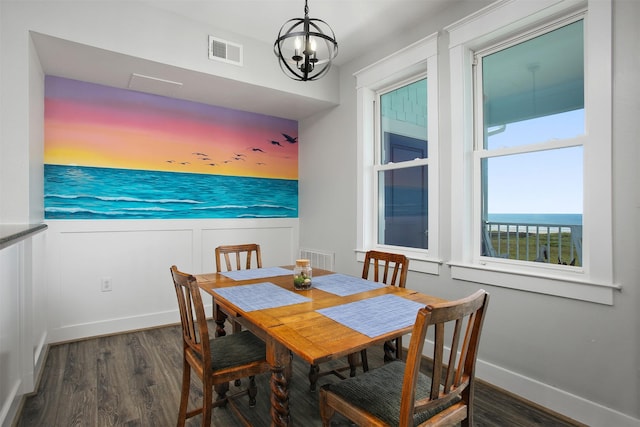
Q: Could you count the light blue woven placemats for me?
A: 4